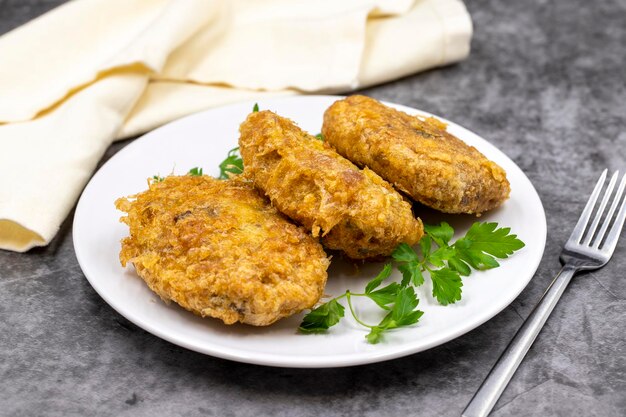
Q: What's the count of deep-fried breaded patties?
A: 3